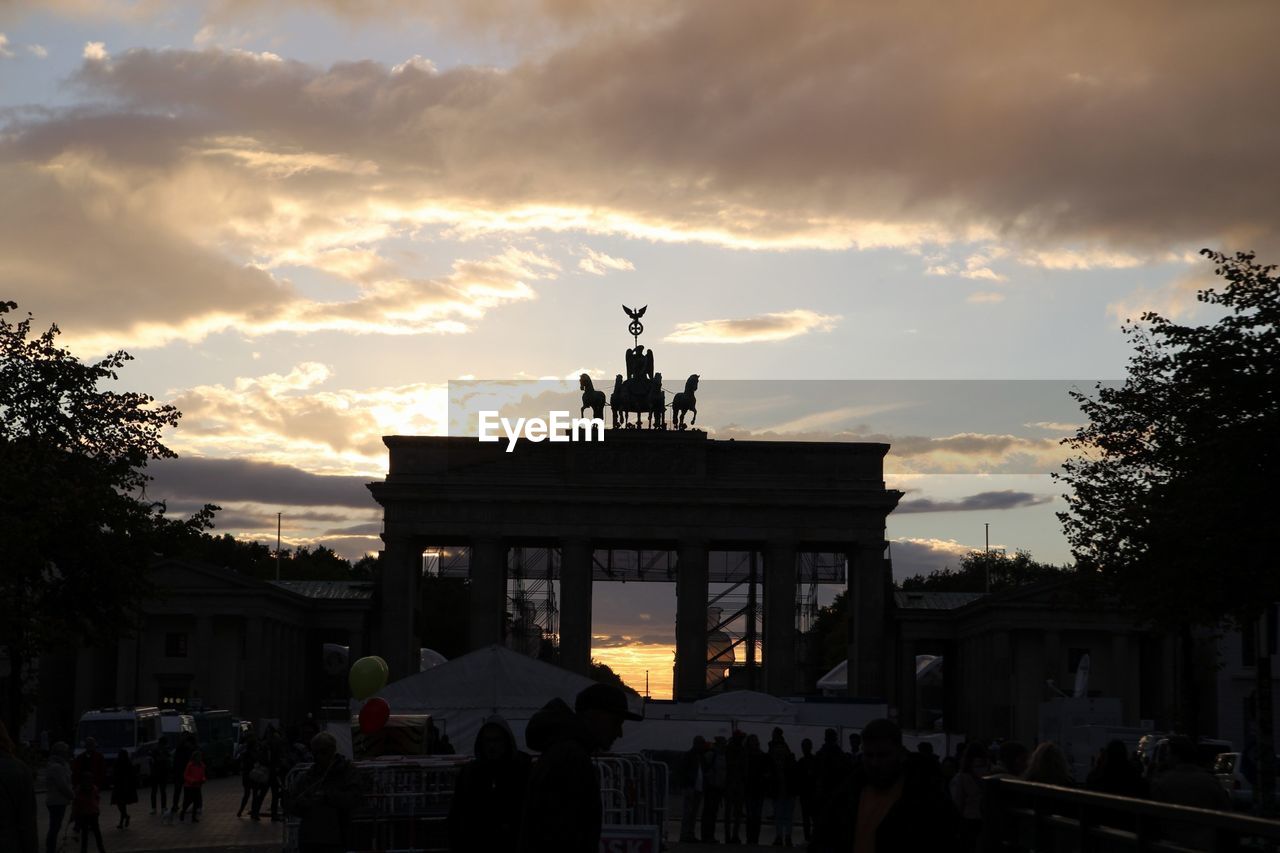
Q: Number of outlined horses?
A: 4